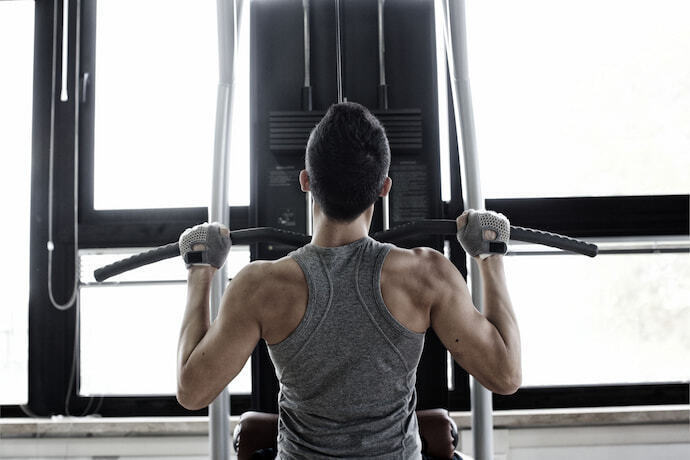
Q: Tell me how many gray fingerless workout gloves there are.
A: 2